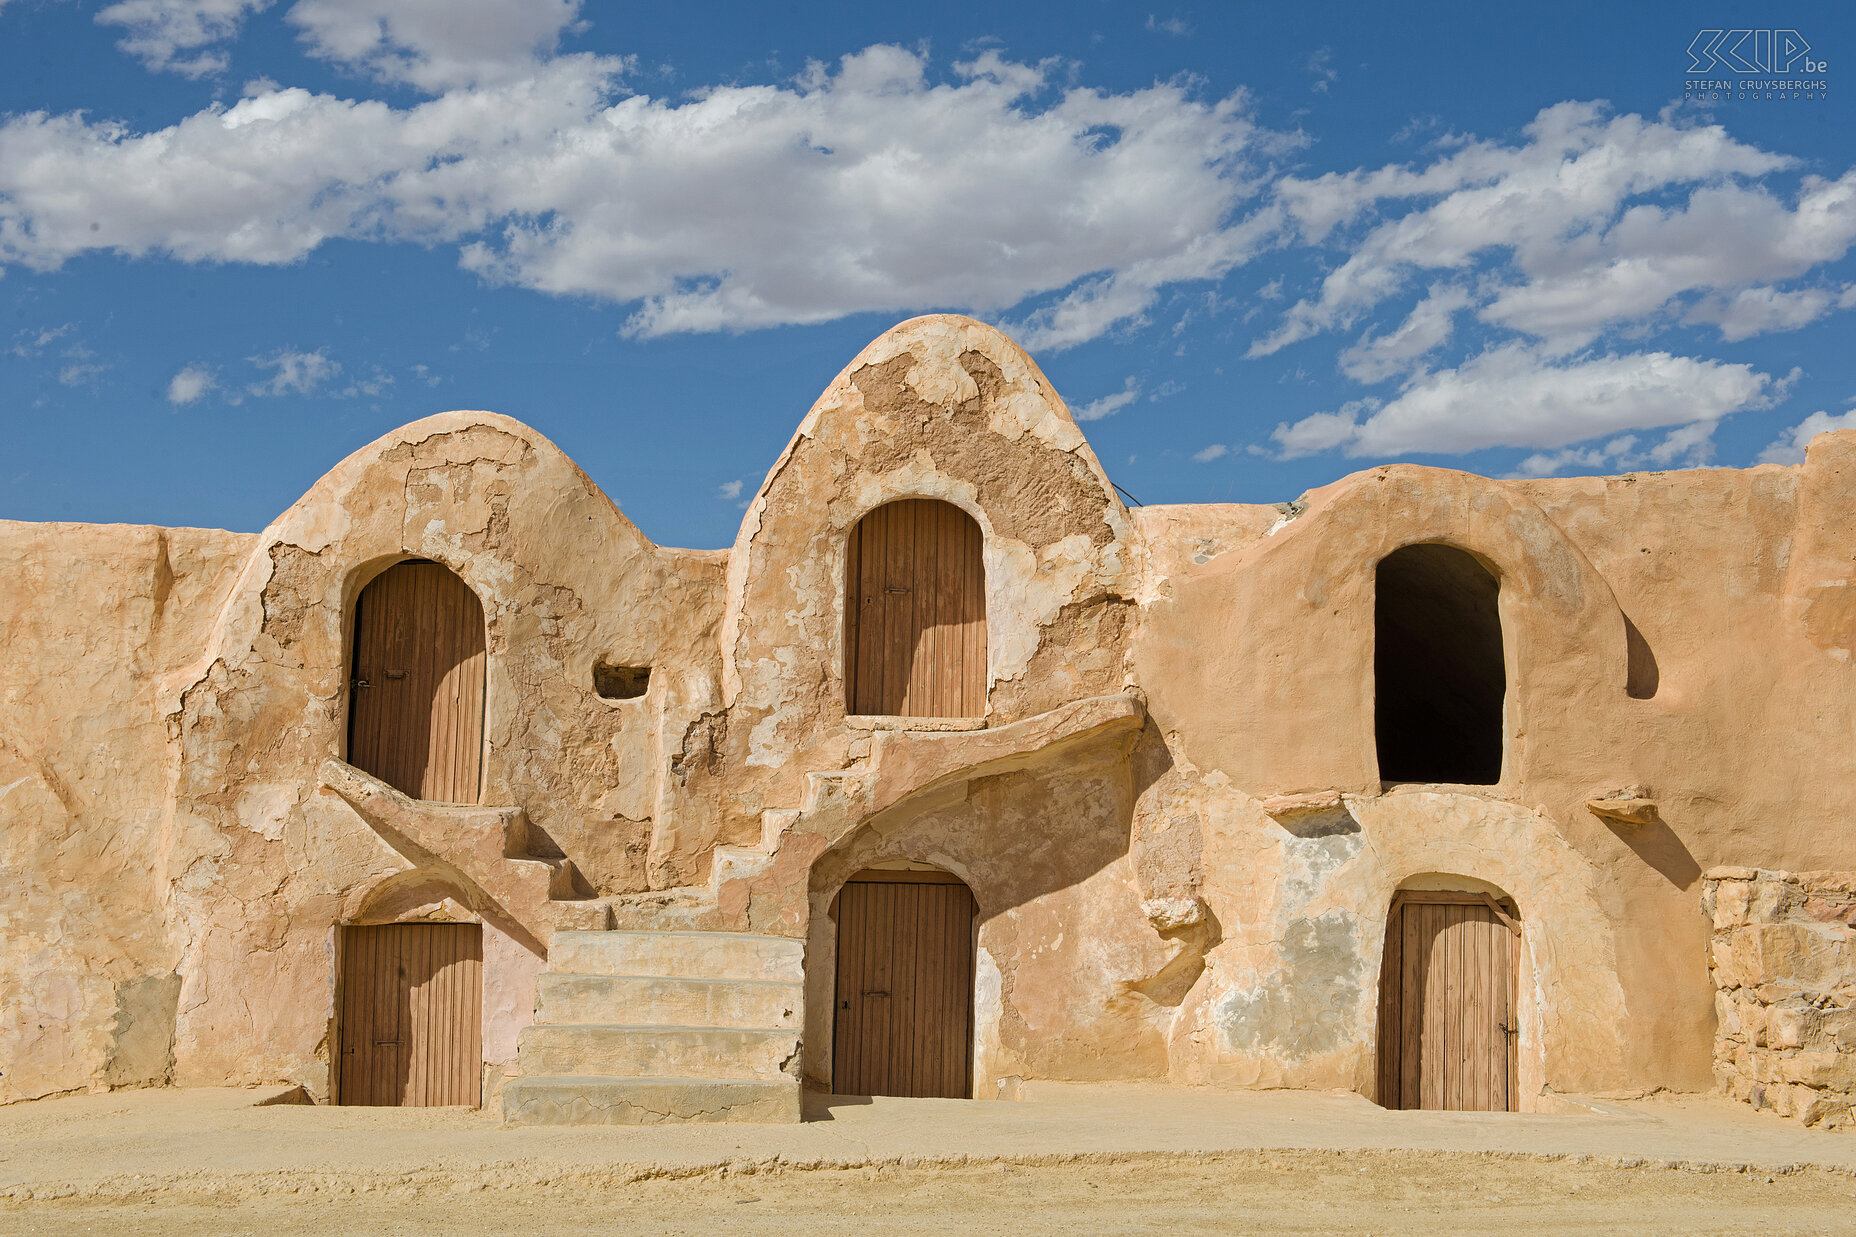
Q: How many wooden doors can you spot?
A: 5